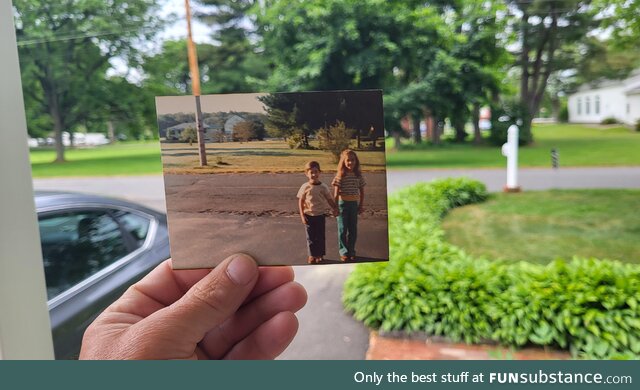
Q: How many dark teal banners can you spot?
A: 1